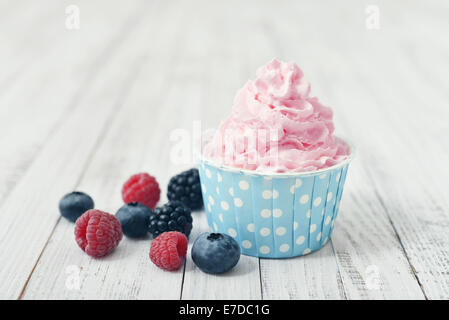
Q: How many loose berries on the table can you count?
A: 8